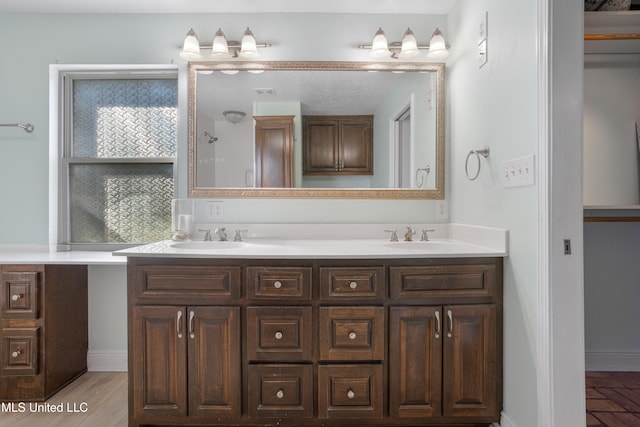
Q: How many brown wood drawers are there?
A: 8